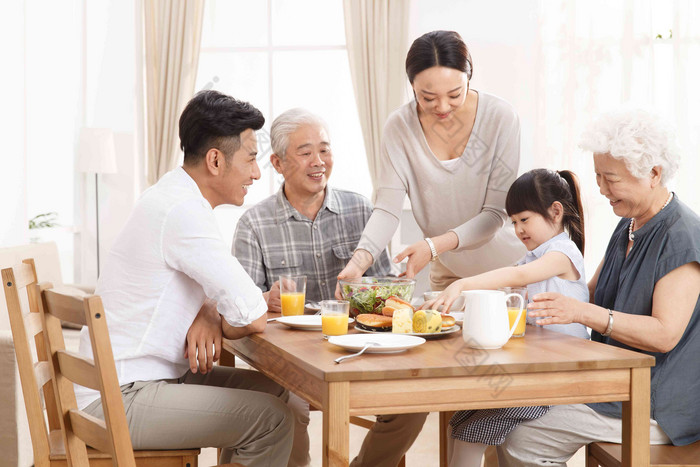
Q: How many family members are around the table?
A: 5